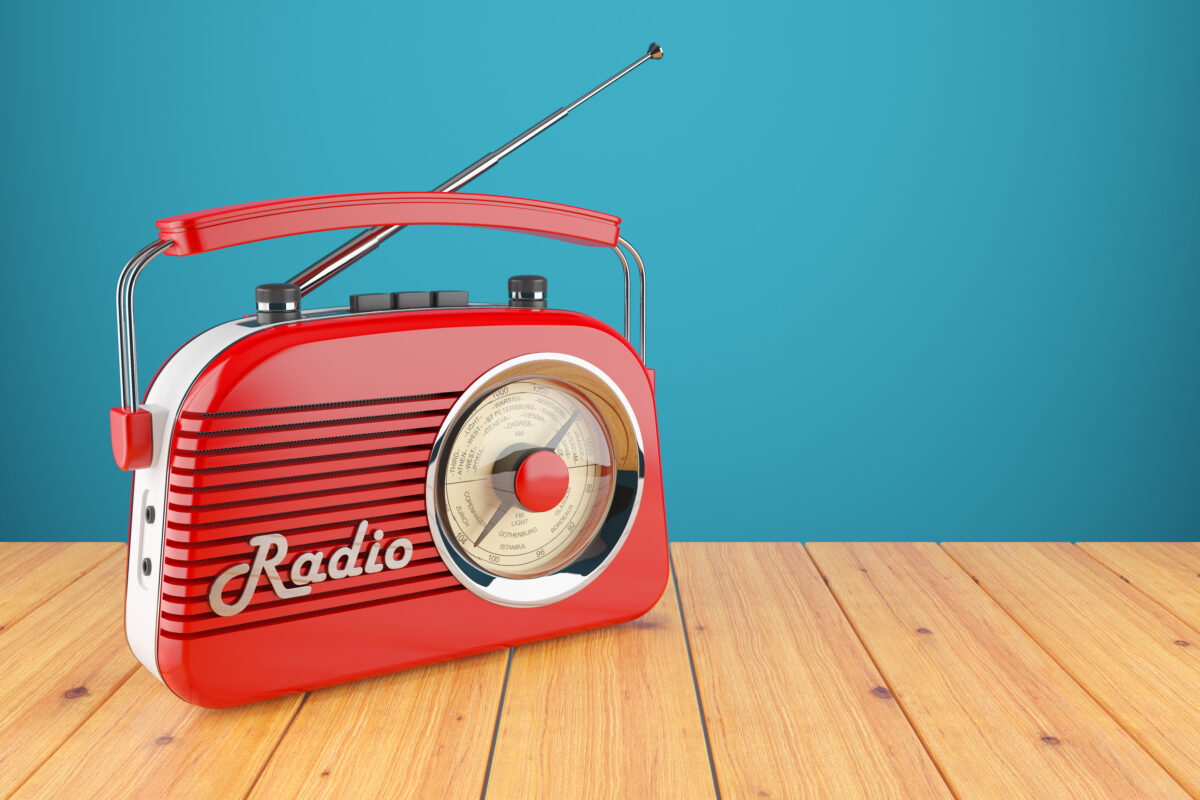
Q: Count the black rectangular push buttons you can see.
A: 3